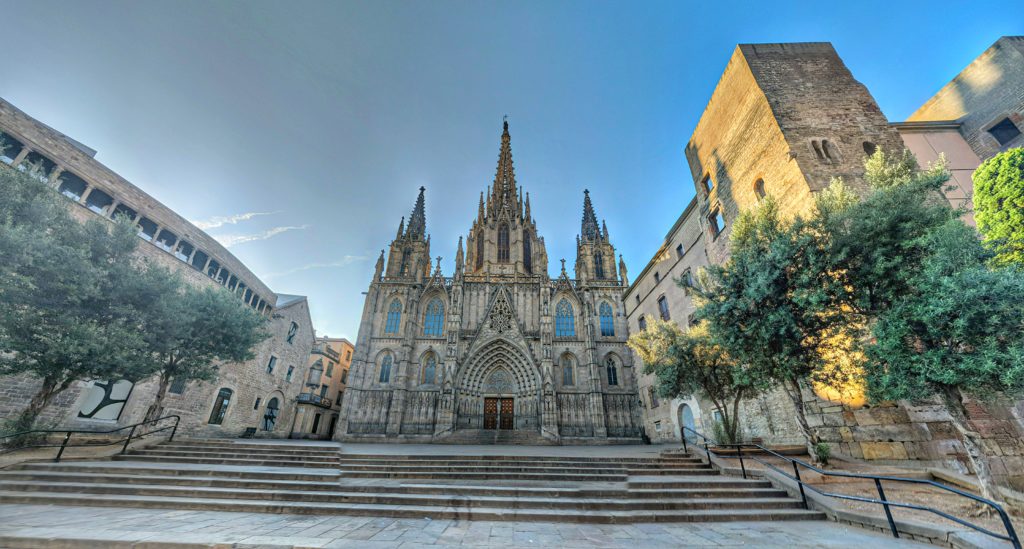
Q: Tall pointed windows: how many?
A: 13